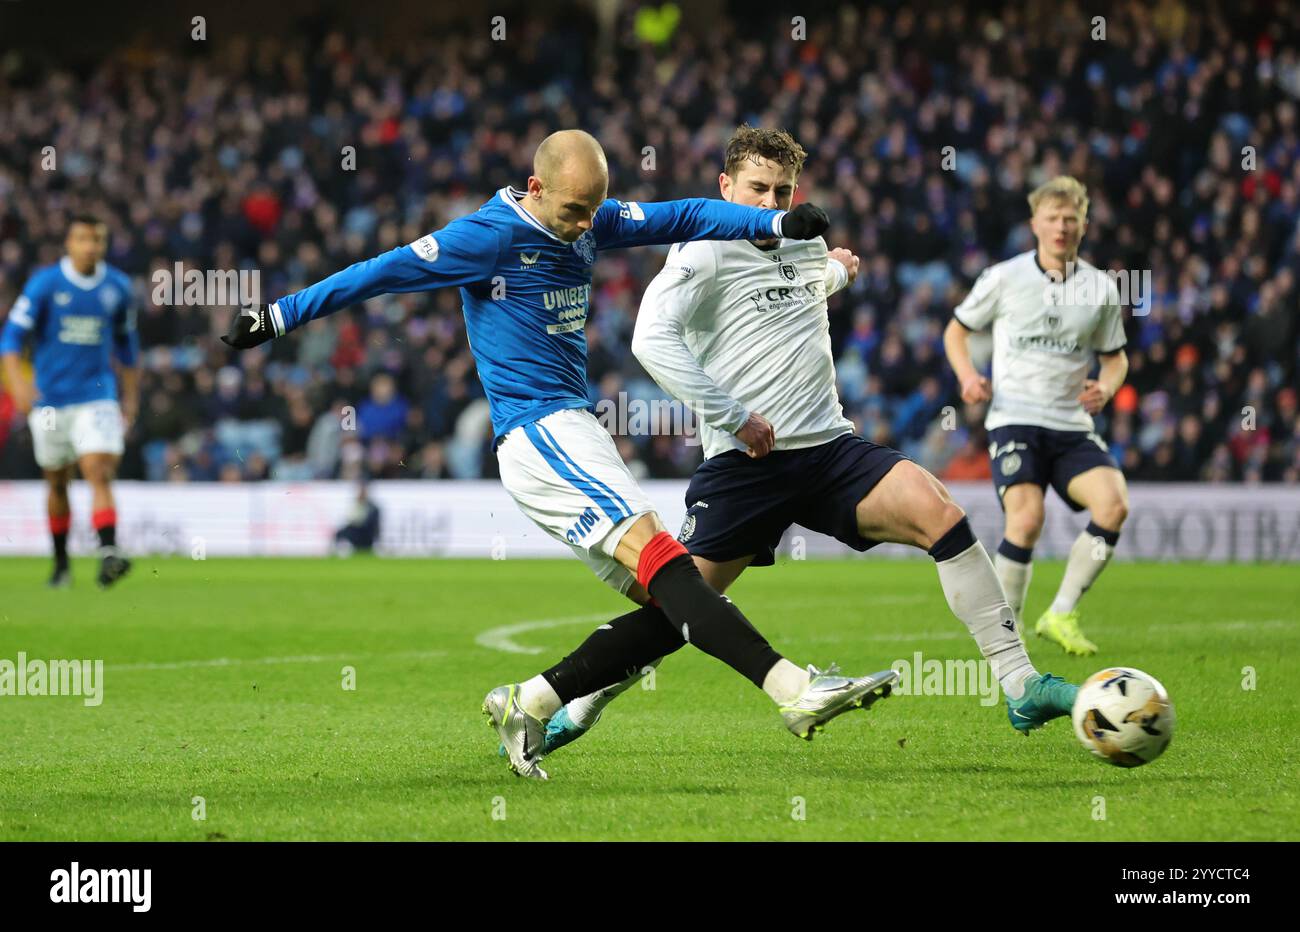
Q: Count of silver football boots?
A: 2